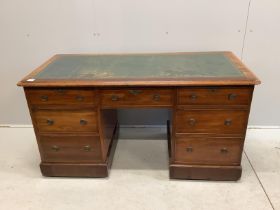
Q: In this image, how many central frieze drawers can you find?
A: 1